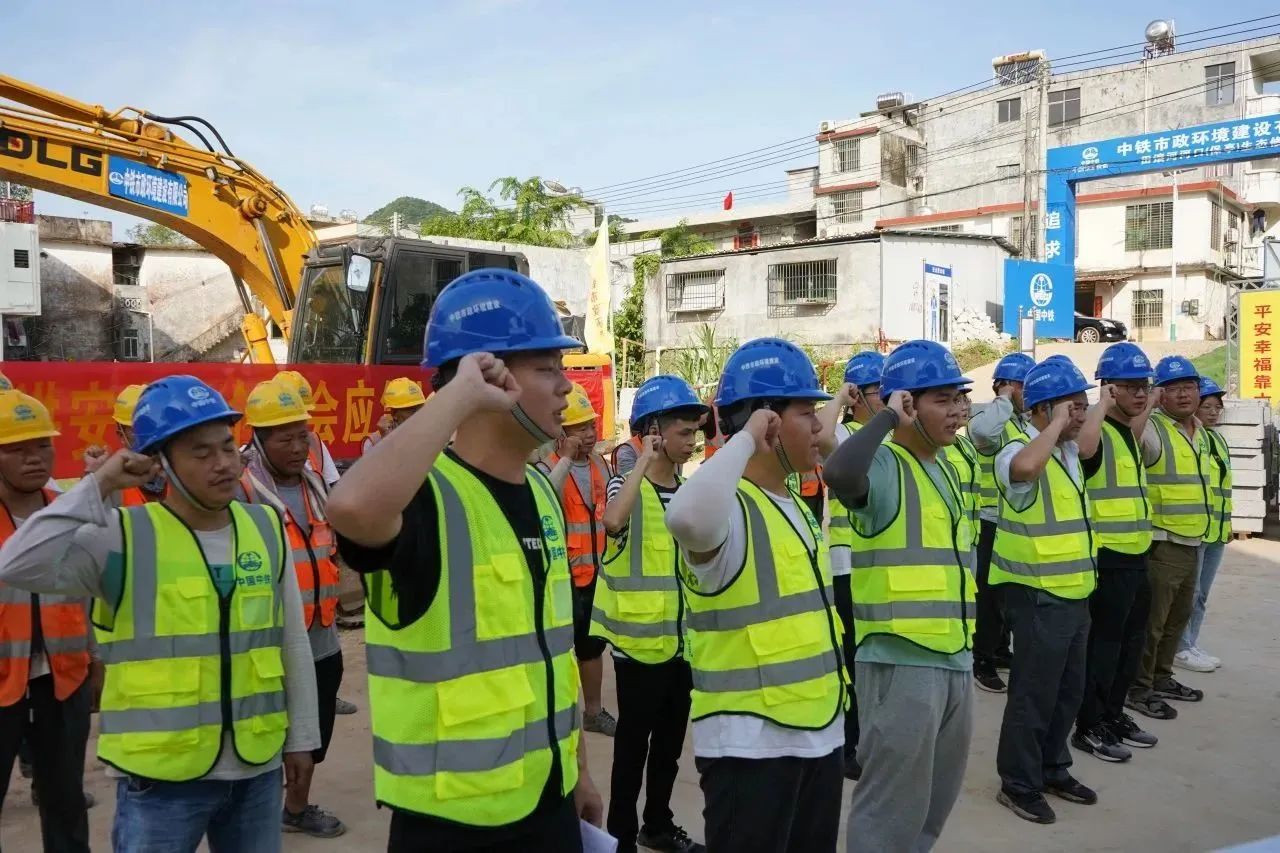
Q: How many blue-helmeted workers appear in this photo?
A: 13